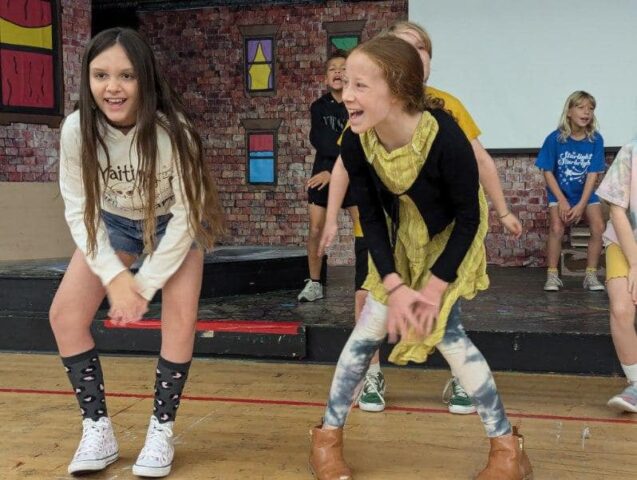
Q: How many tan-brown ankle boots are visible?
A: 2